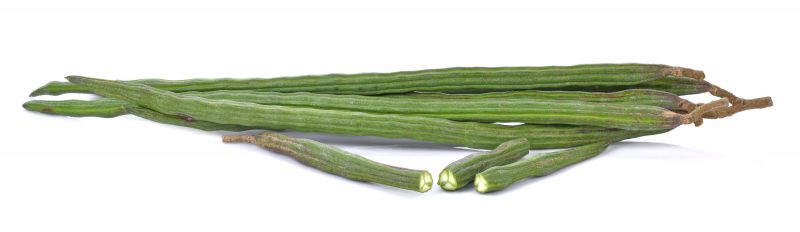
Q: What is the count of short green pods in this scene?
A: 3